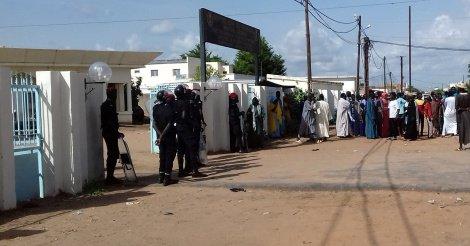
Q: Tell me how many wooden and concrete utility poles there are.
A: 7